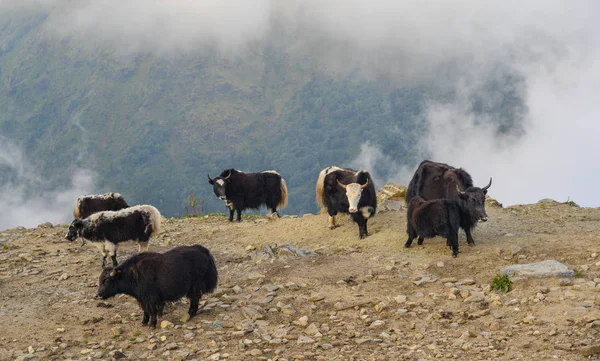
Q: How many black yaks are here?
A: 3